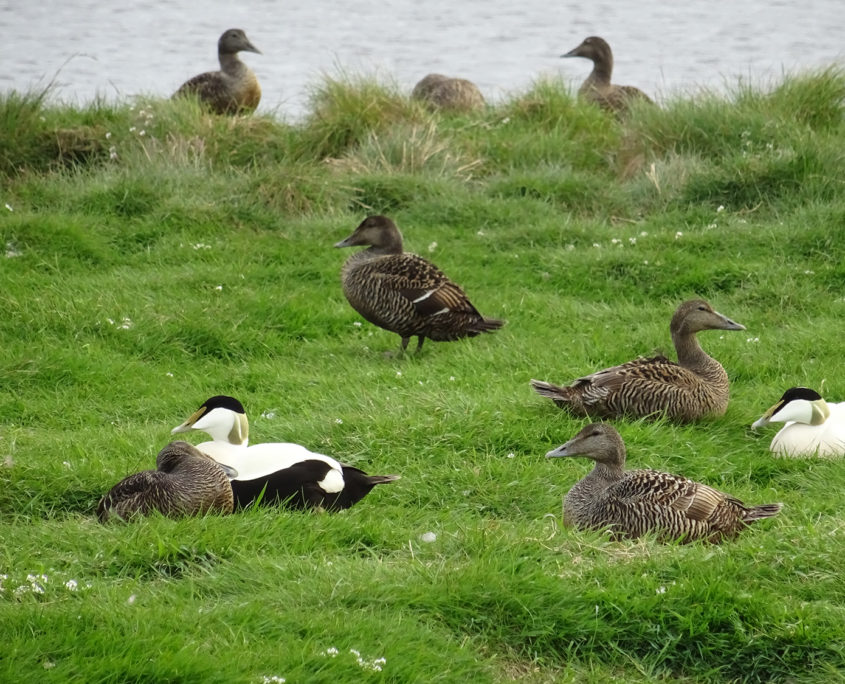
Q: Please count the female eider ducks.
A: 7